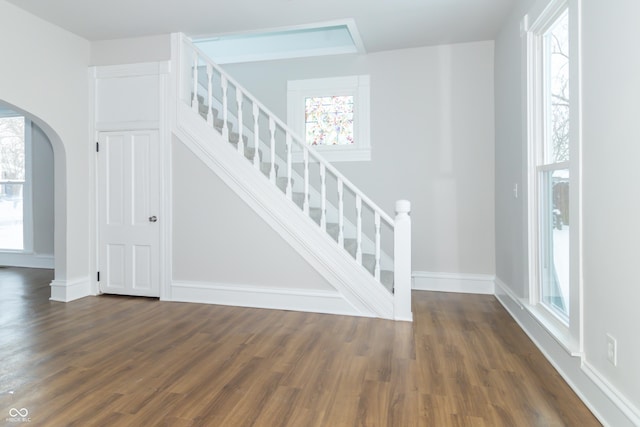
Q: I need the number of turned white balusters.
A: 12